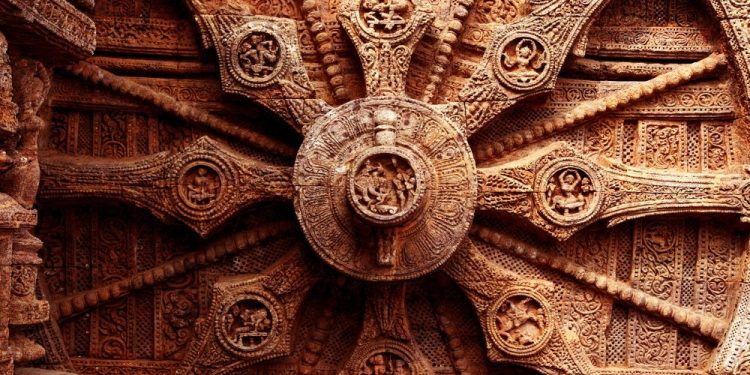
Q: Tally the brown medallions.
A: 9